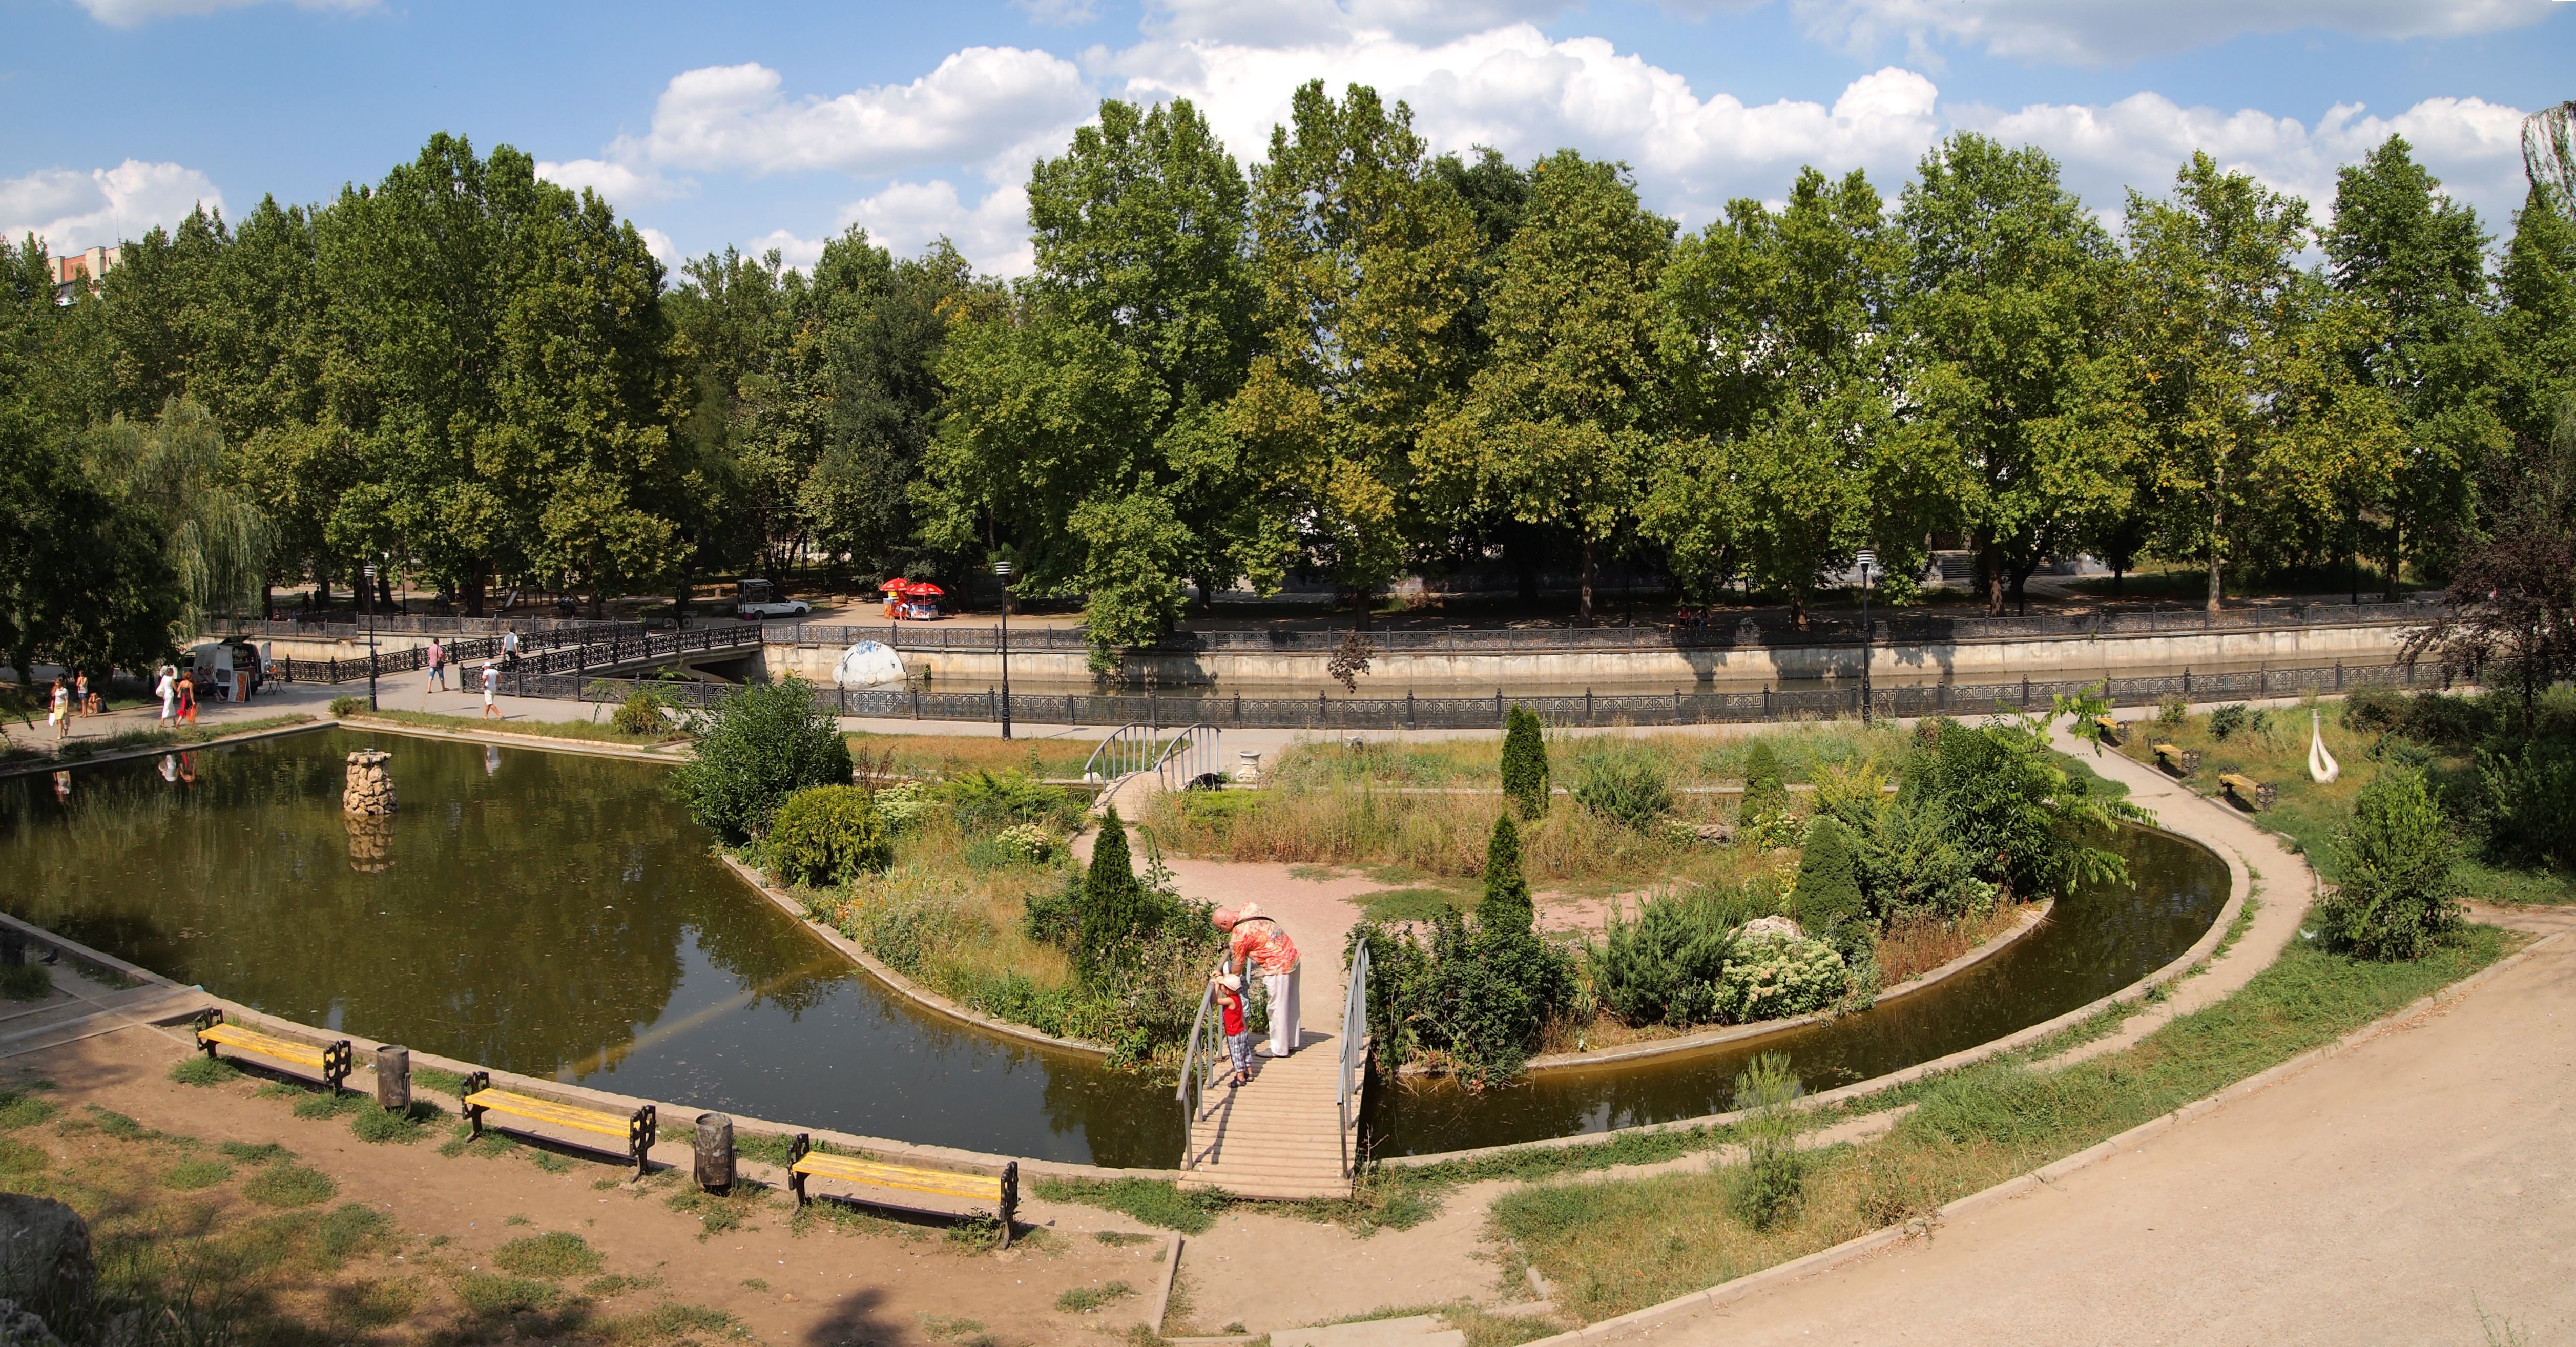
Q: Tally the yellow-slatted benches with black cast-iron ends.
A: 6